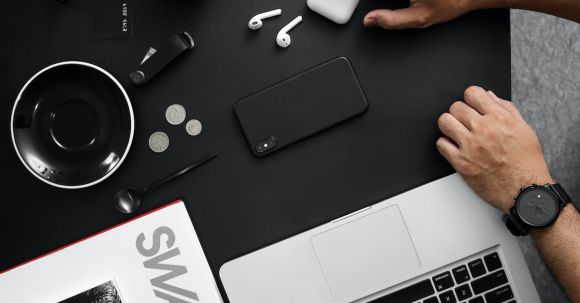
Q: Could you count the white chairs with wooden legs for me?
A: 0